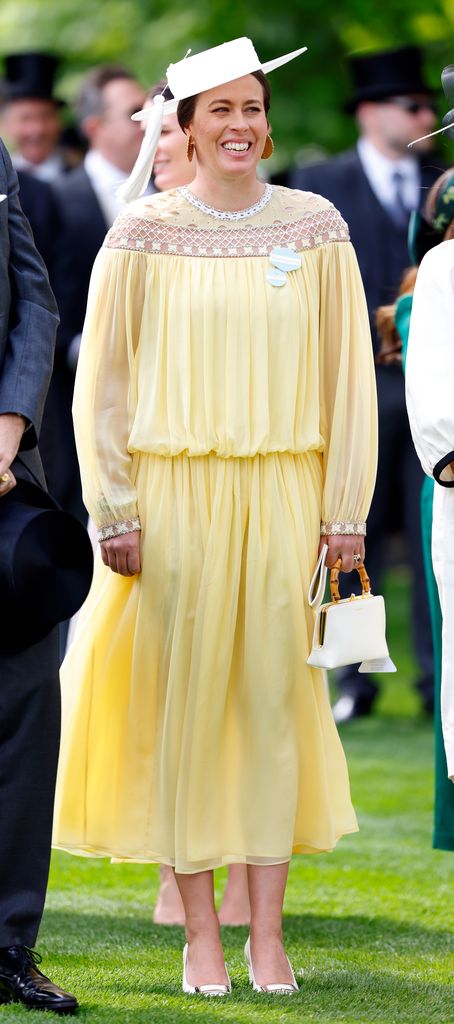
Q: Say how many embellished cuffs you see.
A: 2